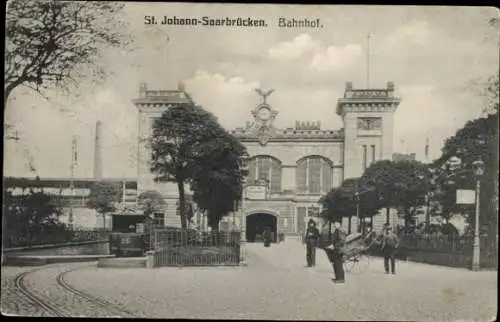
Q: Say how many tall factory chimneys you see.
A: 1